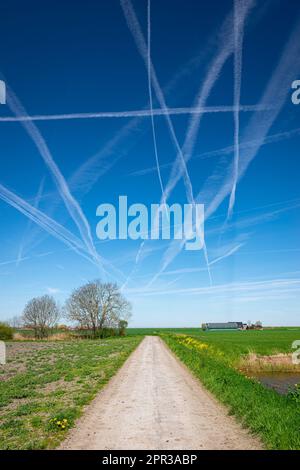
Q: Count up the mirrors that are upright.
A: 0